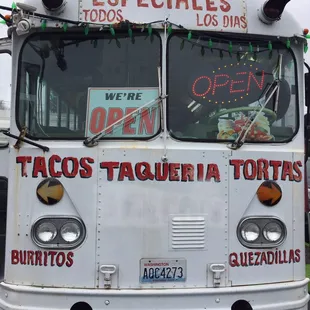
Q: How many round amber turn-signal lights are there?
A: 2